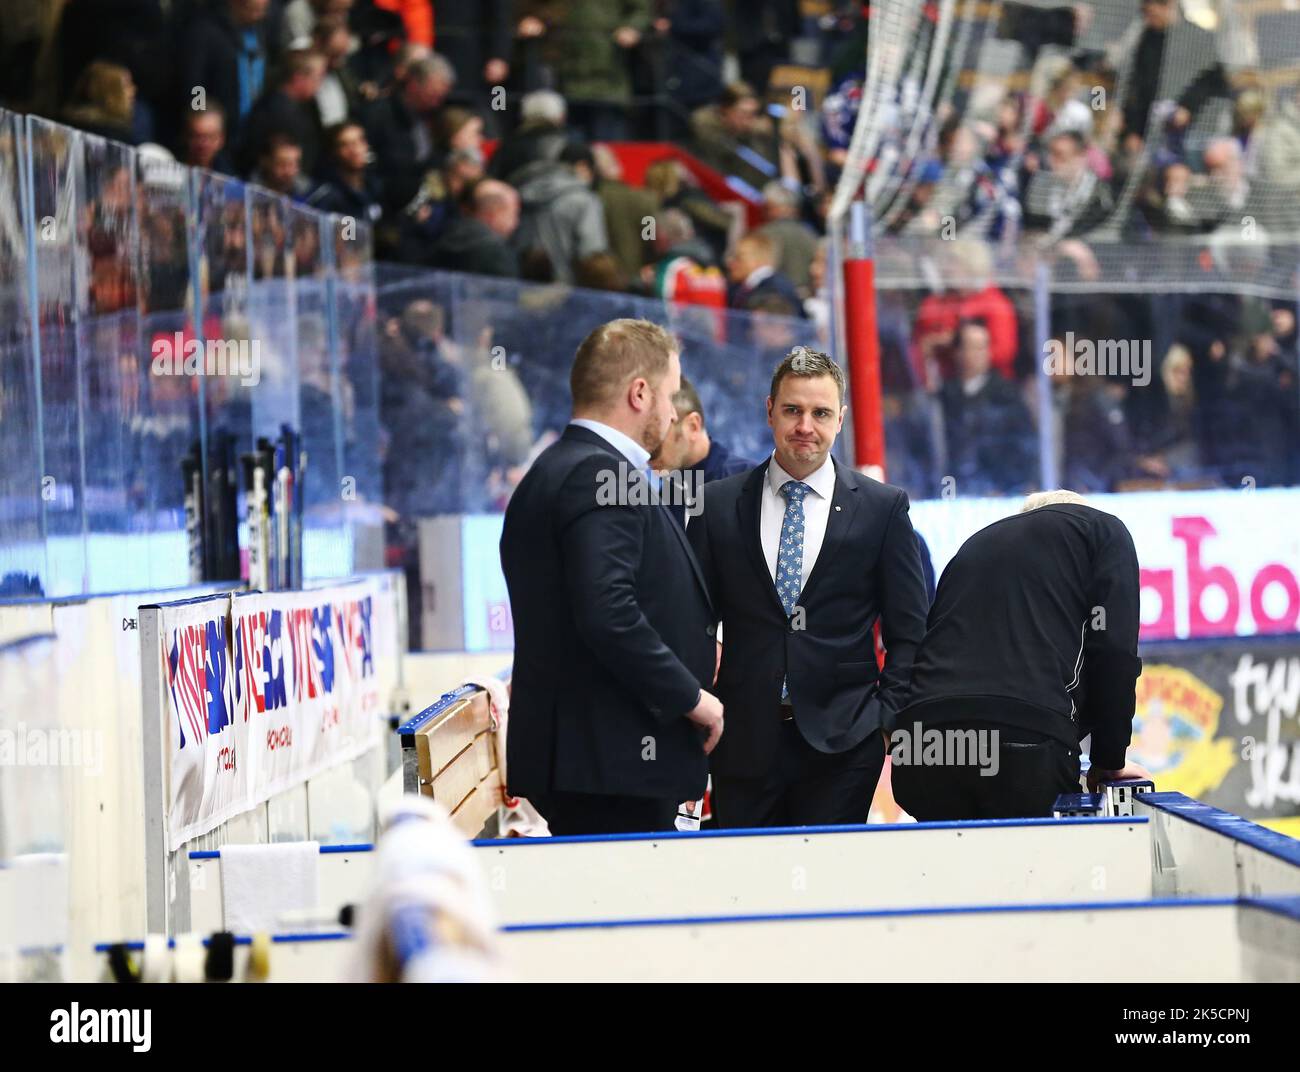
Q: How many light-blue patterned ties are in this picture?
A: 1